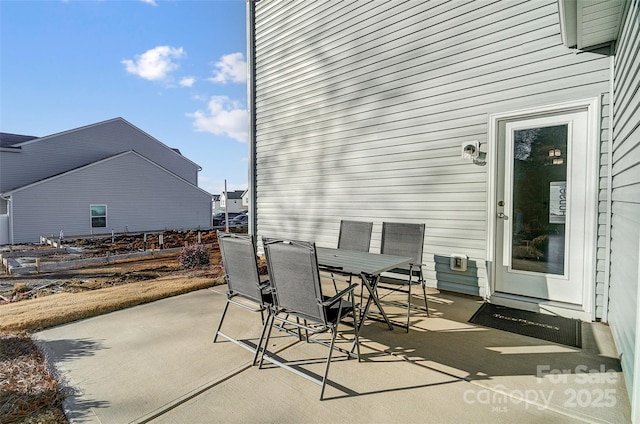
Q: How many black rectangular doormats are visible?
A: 1